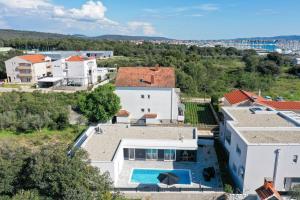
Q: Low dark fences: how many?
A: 1